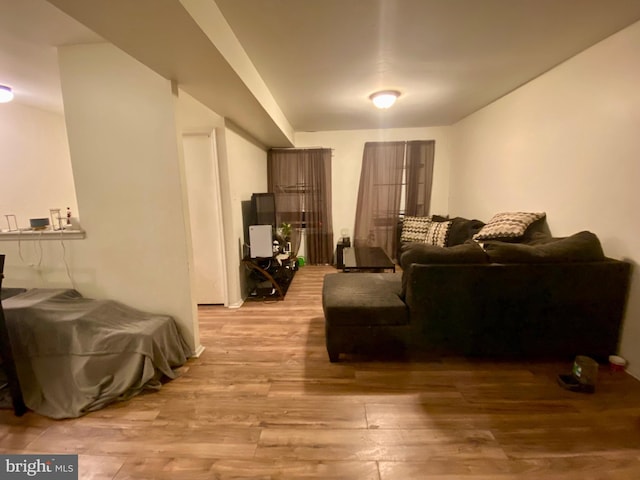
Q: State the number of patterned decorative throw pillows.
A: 3